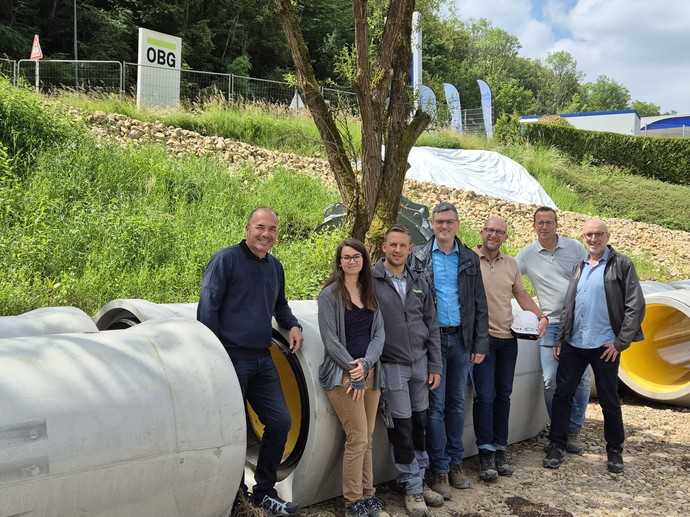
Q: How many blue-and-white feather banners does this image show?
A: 3